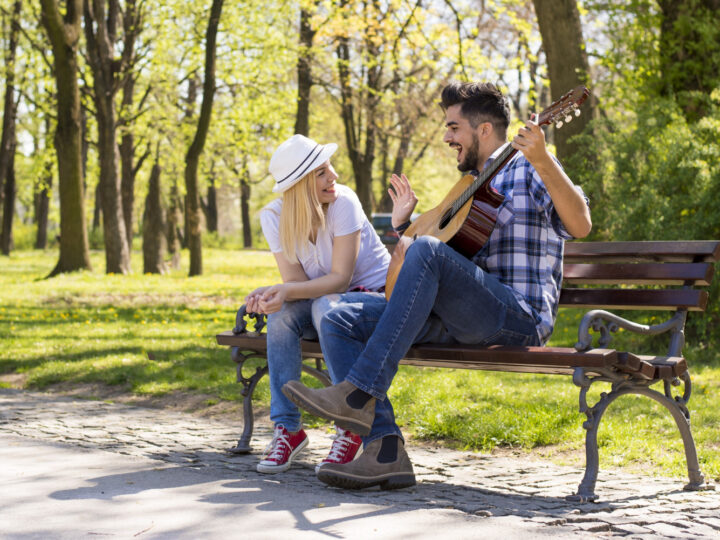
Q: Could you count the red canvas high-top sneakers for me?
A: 2